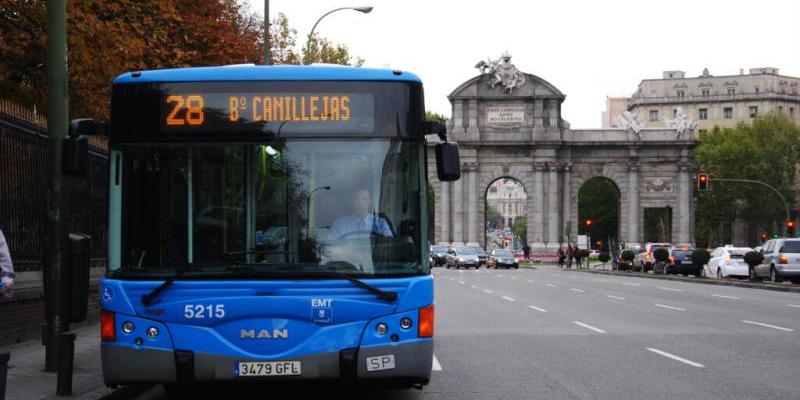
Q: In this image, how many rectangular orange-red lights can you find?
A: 2